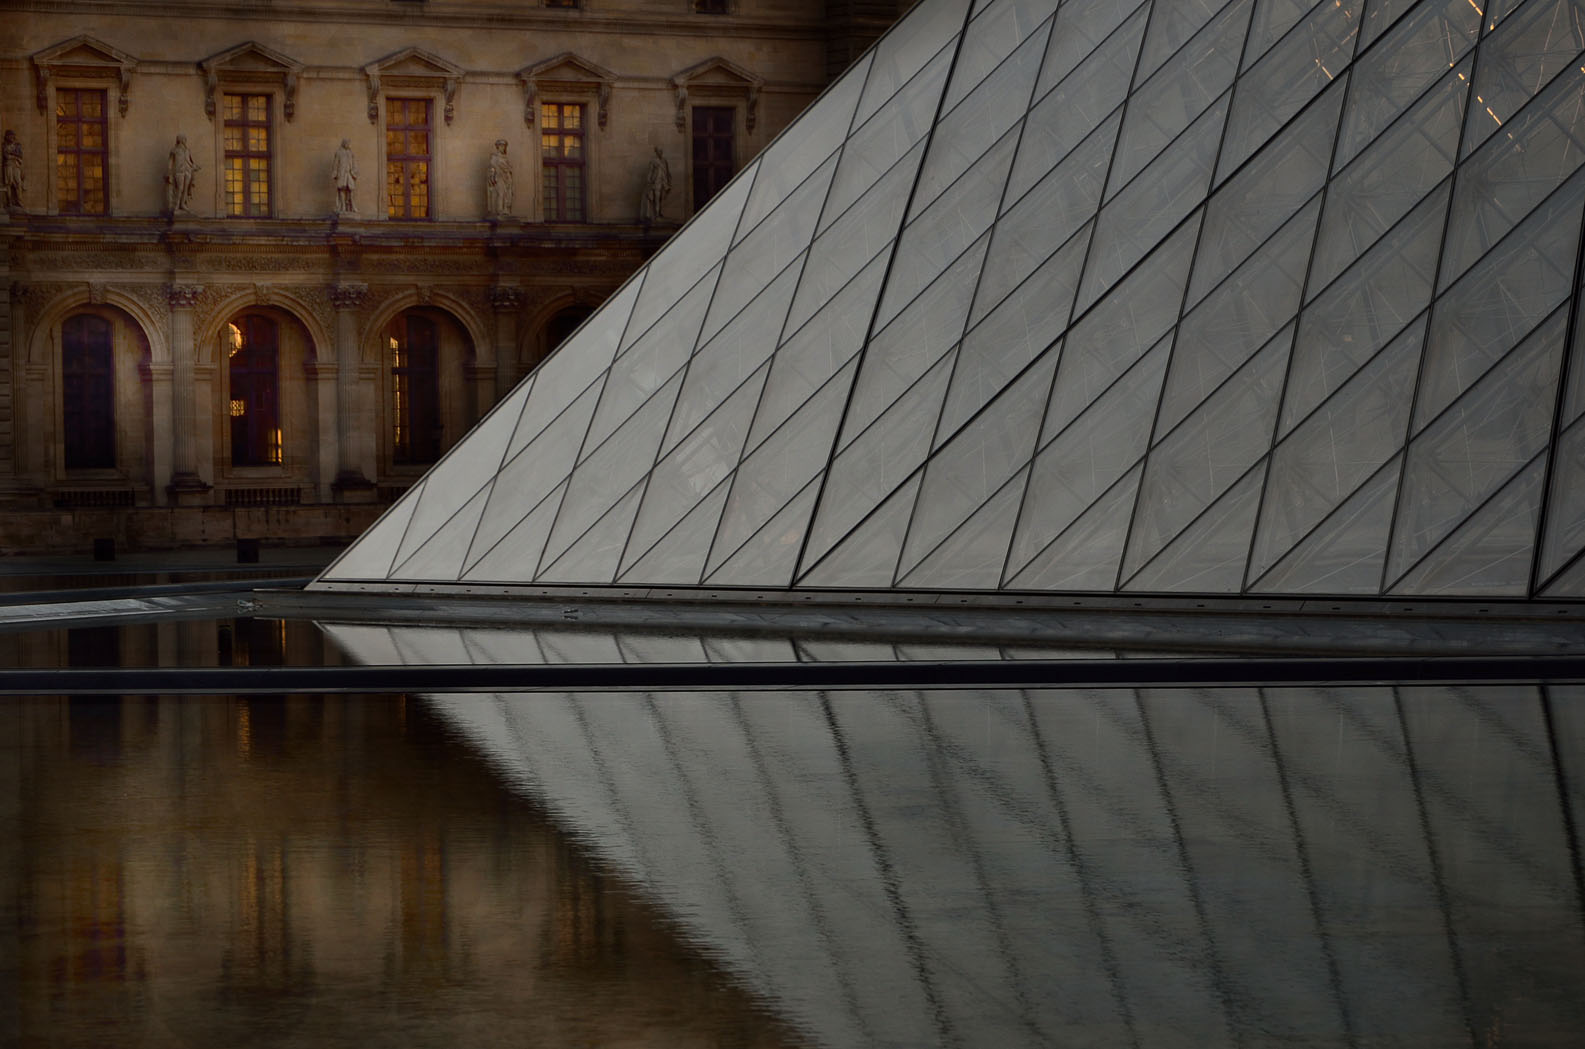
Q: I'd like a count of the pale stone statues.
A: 5